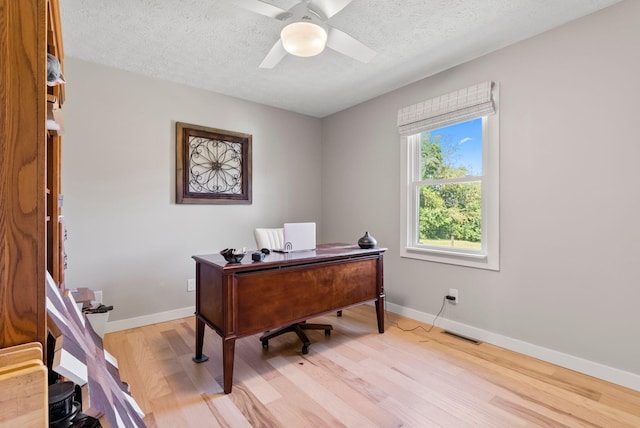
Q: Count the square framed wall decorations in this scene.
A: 1